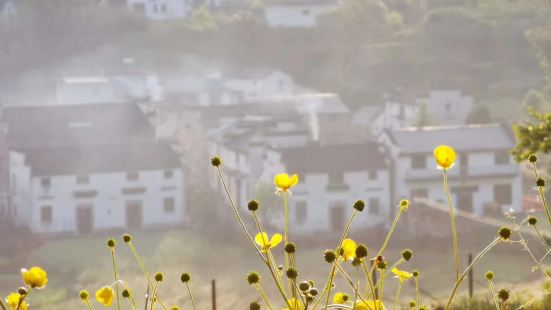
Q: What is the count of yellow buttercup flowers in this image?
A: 11